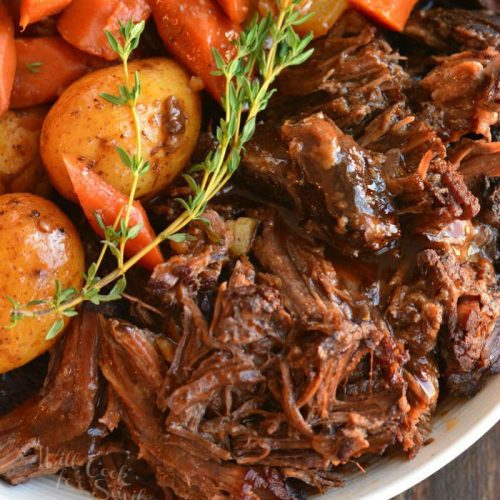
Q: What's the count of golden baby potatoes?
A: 3